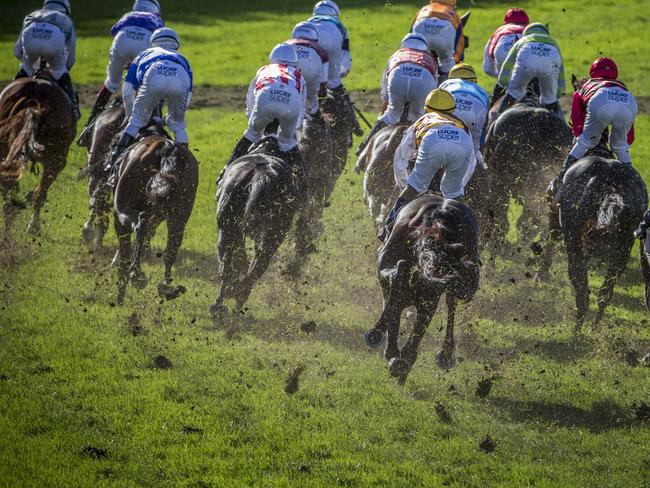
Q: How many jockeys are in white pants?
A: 13